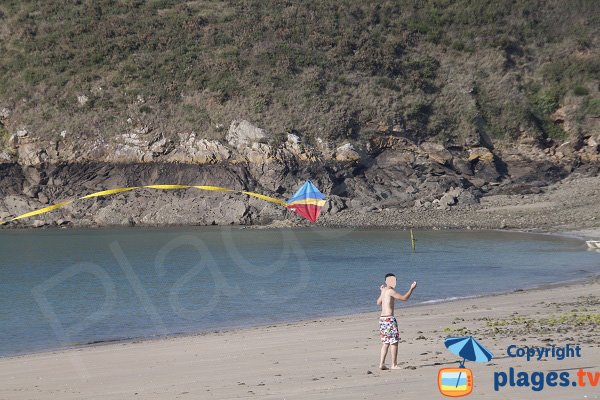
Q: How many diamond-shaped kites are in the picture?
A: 1